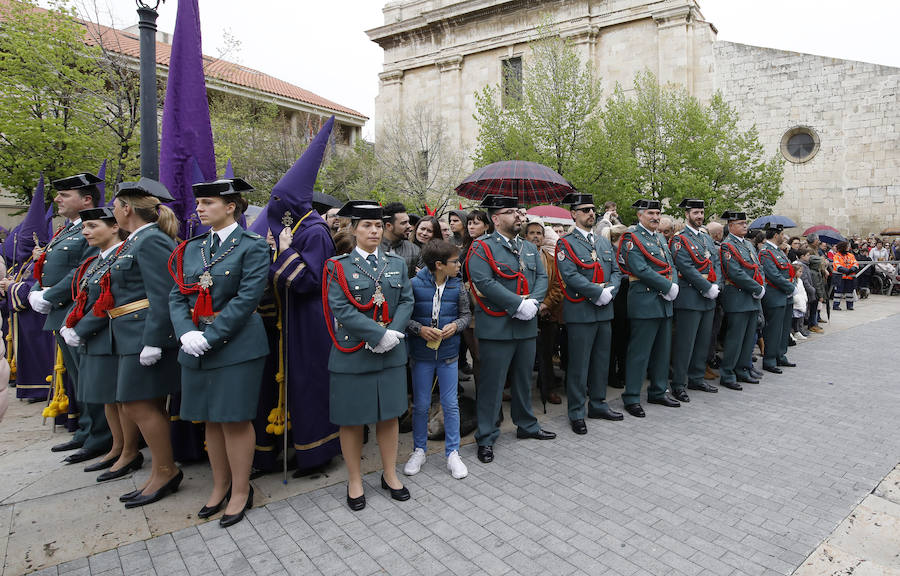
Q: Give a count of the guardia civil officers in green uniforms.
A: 11